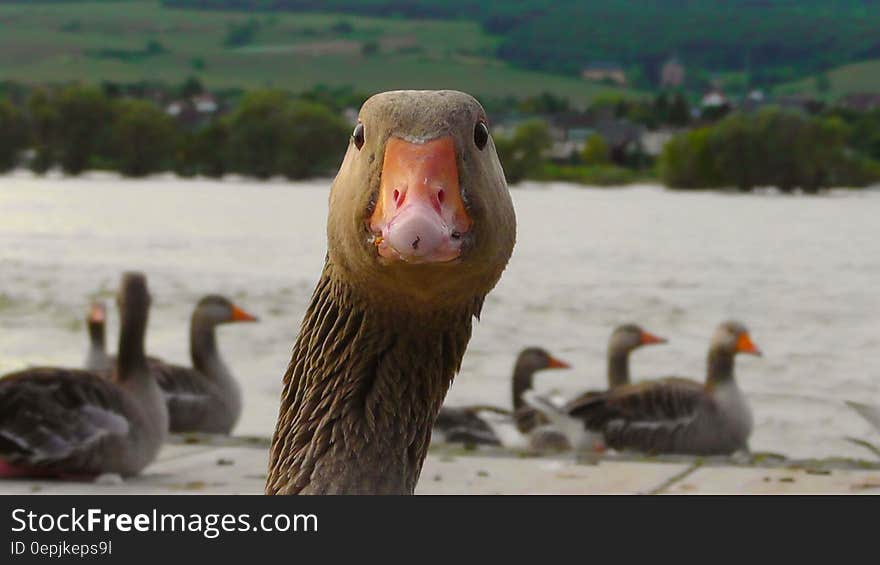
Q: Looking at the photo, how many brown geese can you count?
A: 7